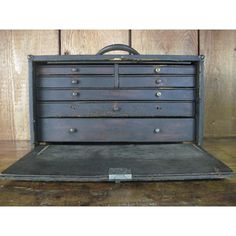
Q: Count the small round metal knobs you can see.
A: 9